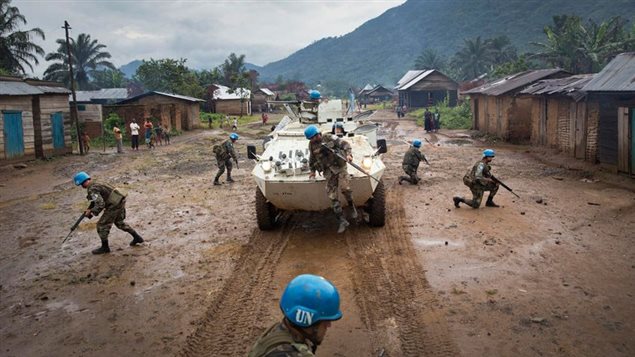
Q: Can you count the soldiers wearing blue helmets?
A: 7